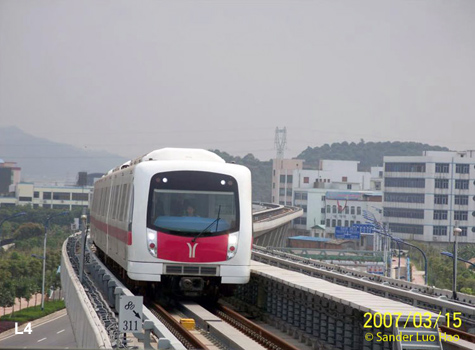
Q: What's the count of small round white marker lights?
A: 2